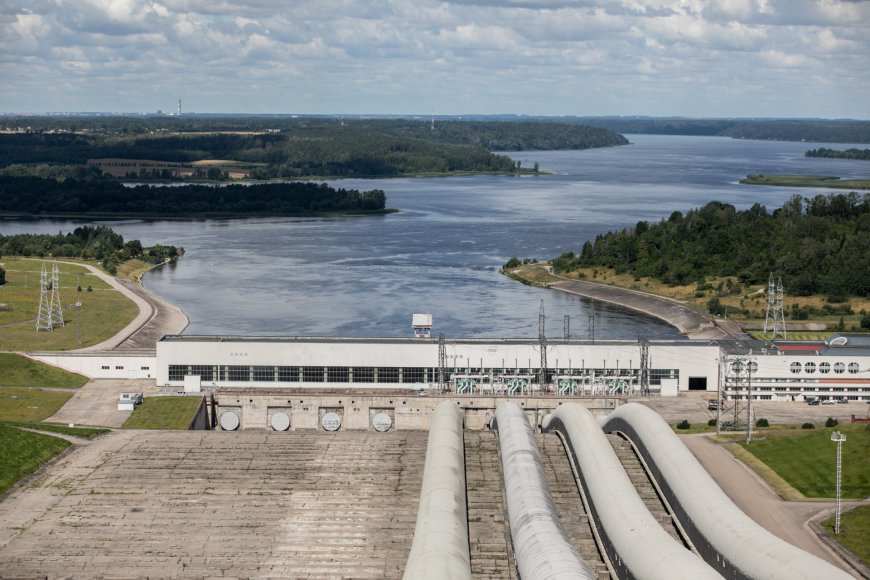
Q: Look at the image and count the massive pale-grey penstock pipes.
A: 4